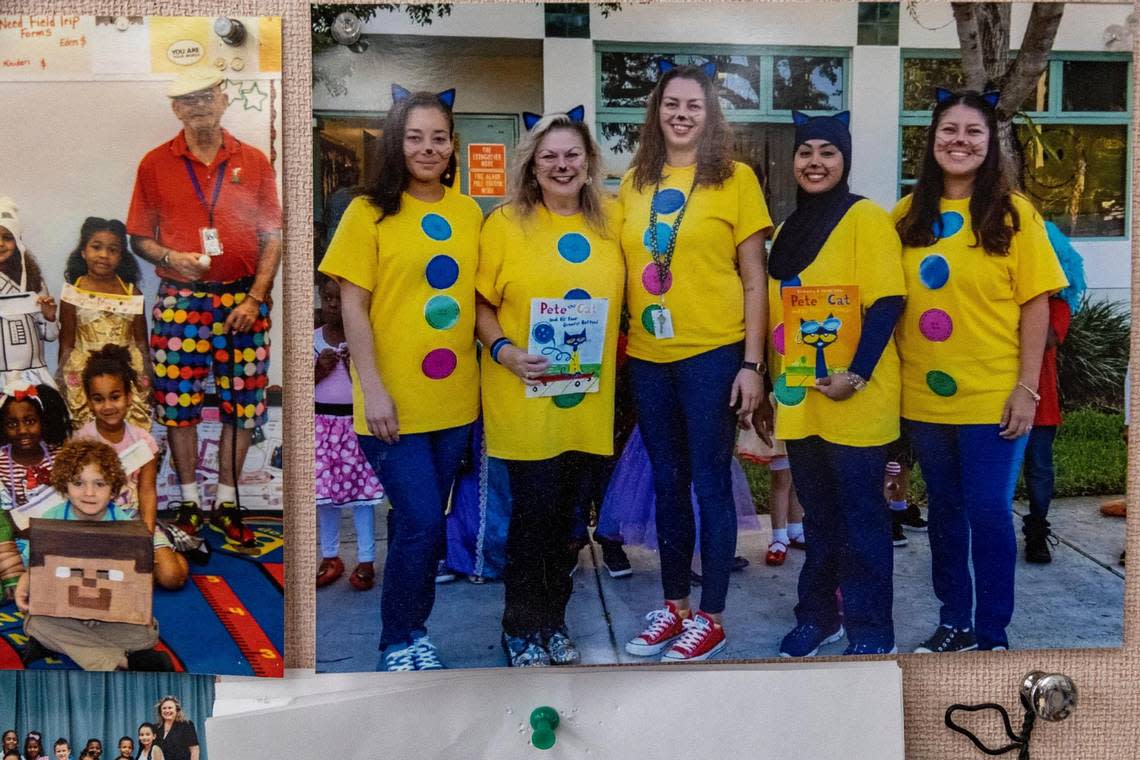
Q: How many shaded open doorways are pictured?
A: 1